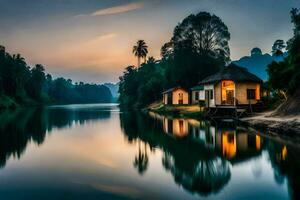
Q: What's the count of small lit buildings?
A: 2